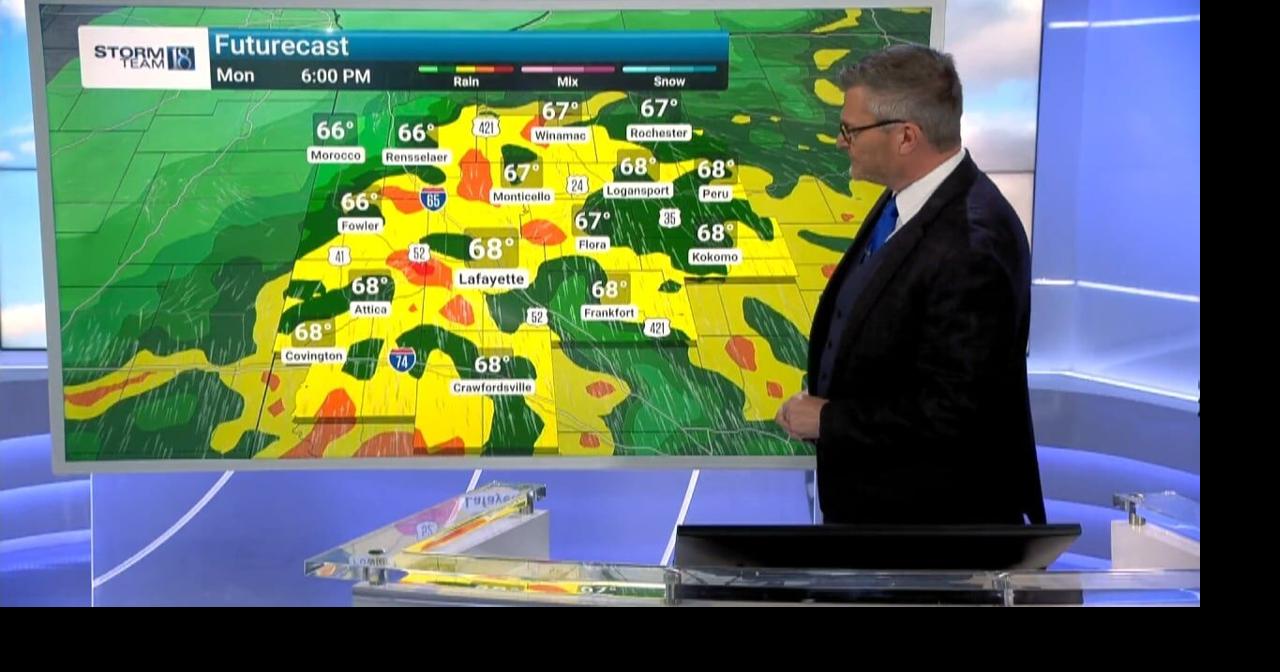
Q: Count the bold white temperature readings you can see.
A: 15